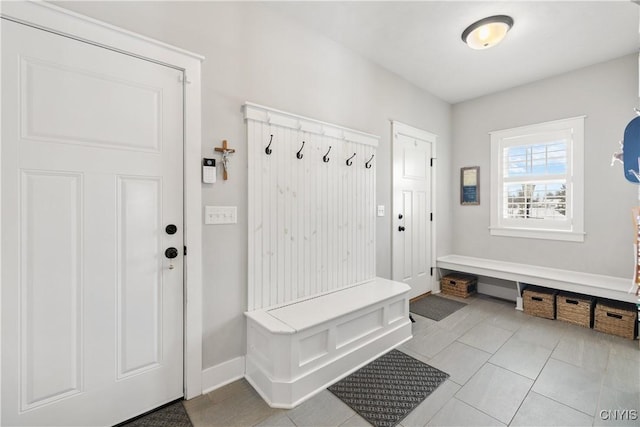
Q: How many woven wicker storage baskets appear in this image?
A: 4